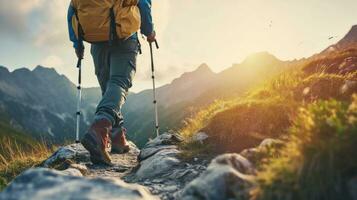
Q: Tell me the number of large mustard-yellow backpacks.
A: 1